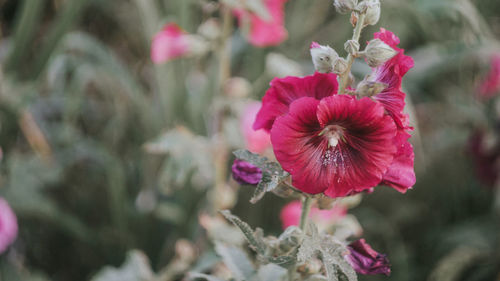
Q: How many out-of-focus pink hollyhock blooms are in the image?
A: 6